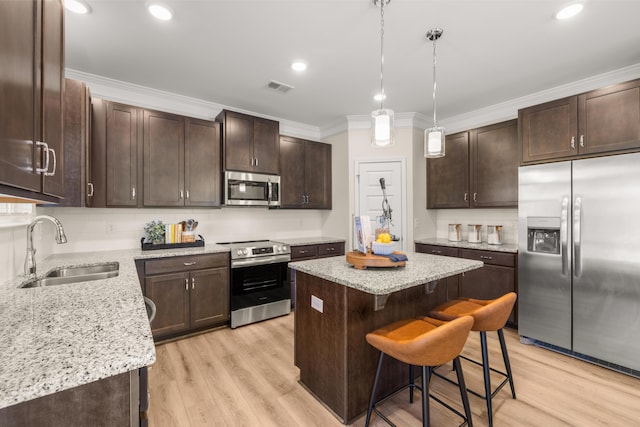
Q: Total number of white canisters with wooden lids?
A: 3